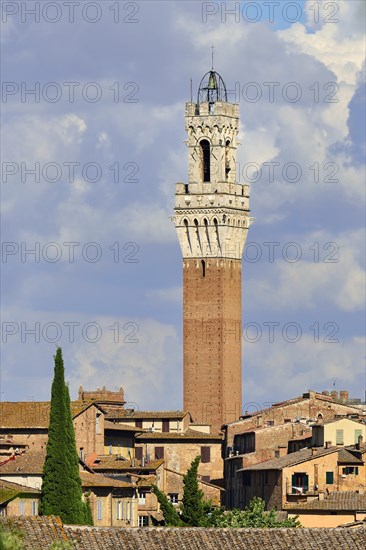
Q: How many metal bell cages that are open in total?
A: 1